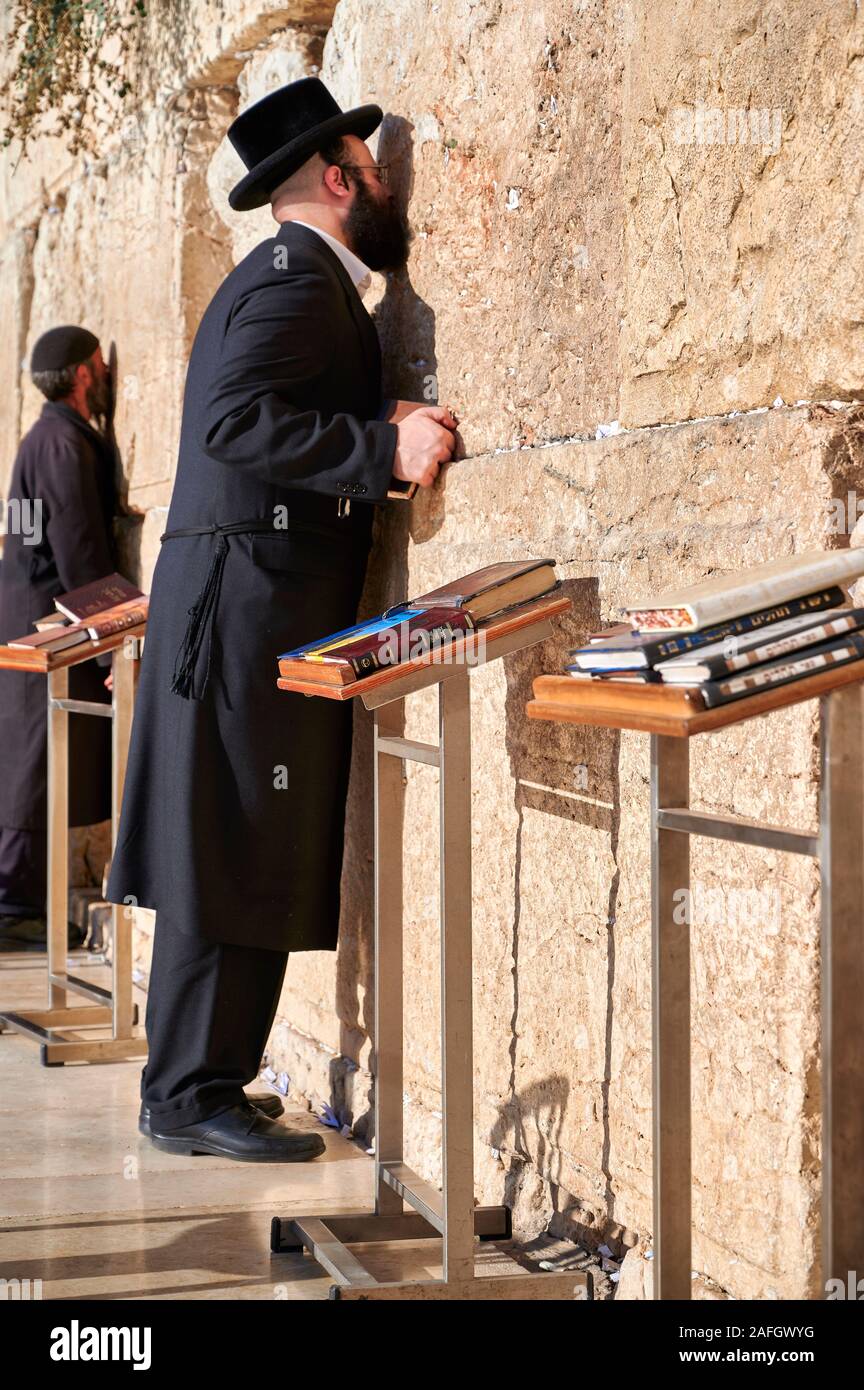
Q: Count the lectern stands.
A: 3